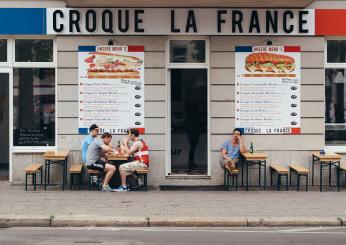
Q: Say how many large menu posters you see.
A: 2